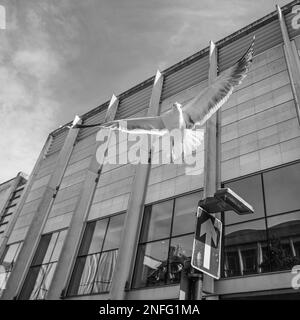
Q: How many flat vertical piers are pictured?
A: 5